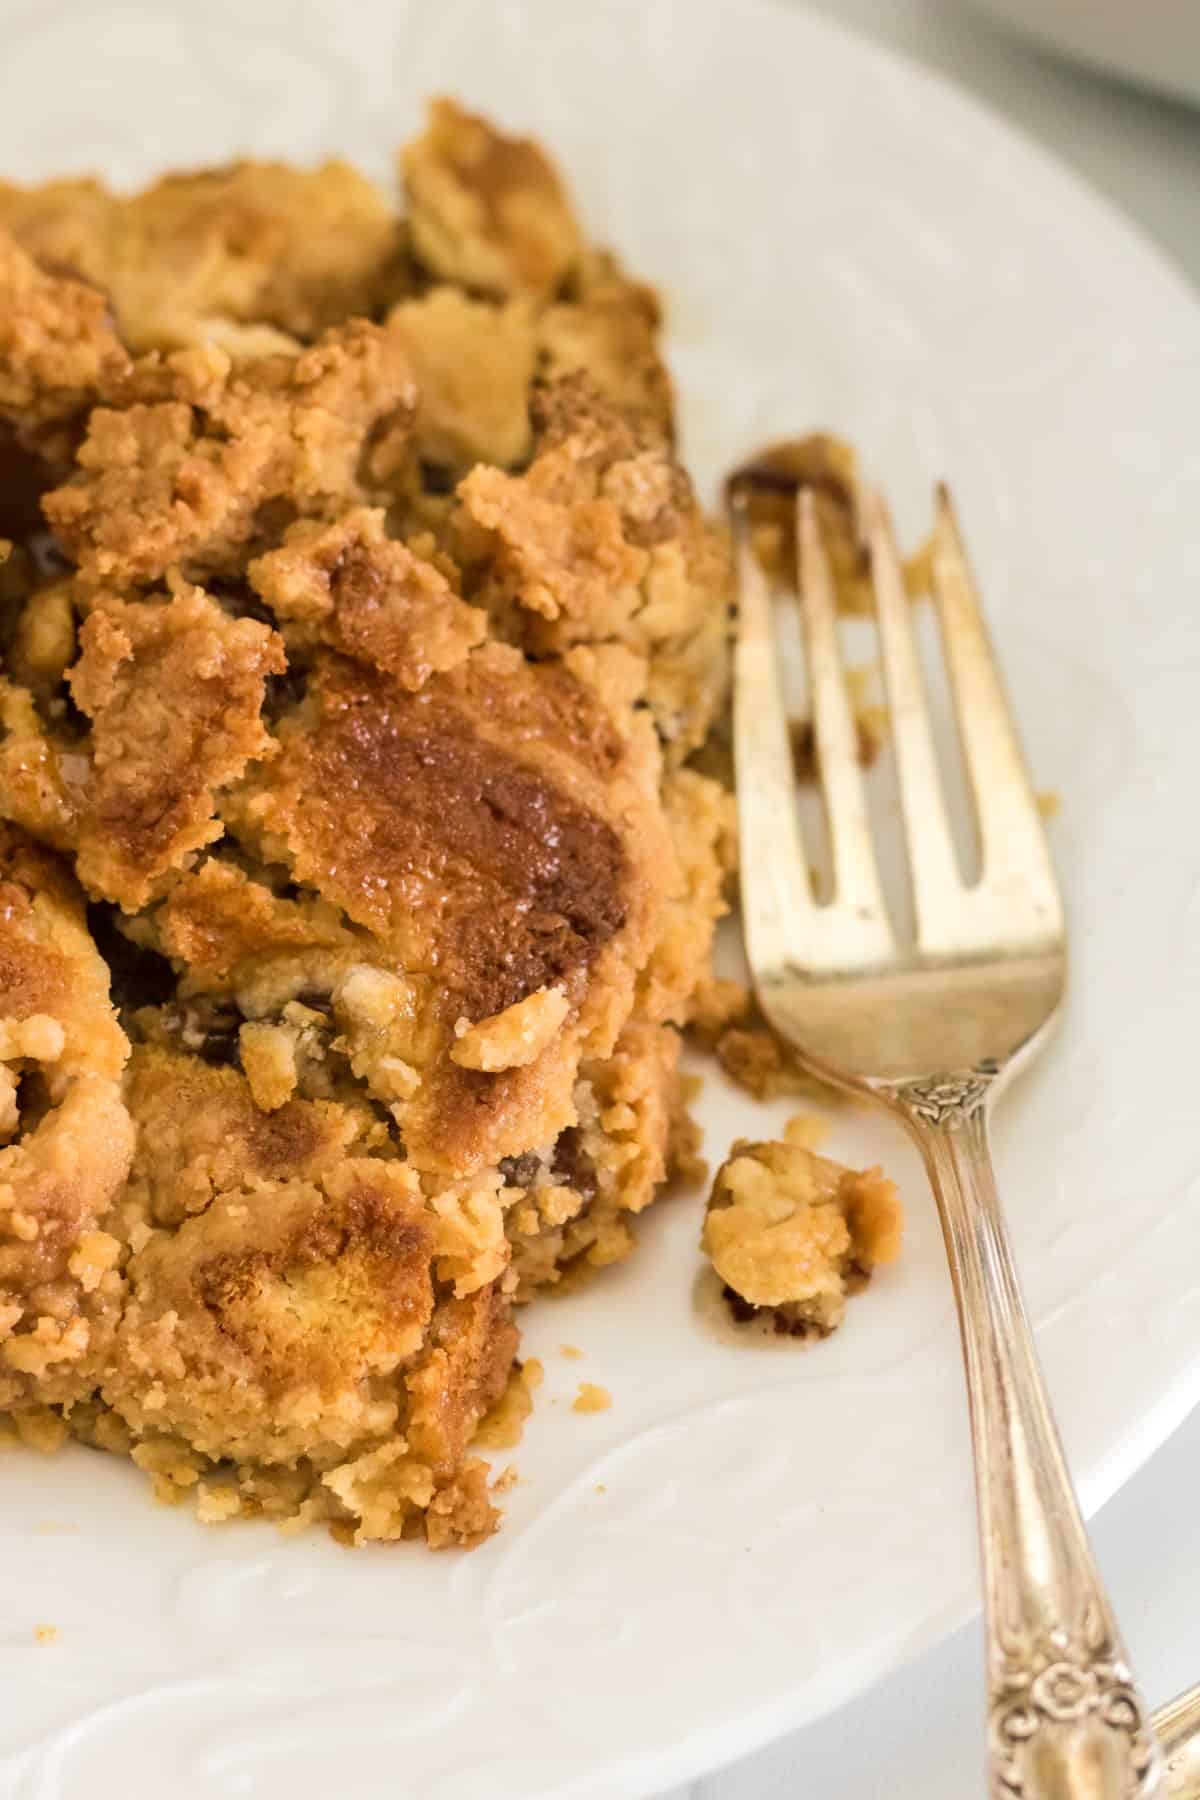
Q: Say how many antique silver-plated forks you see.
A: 1